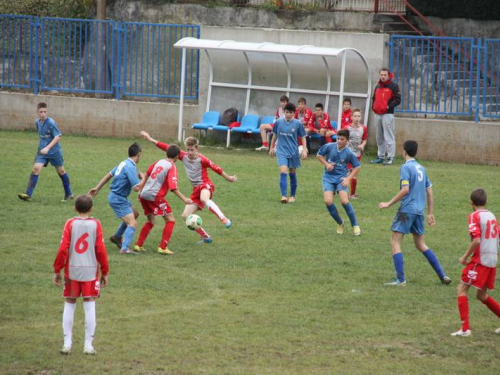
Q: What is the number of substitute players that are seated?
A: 4